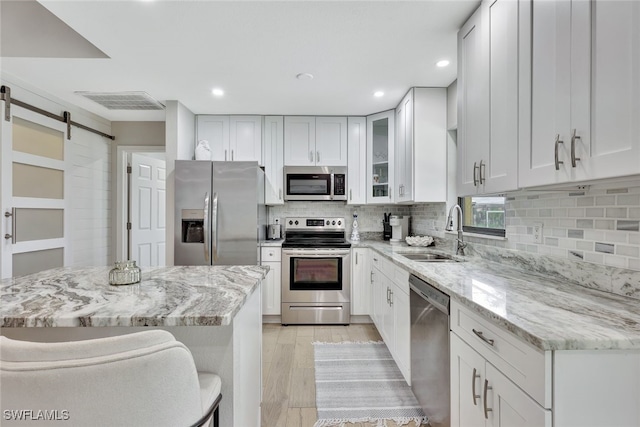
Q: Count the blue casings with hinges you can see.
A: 0